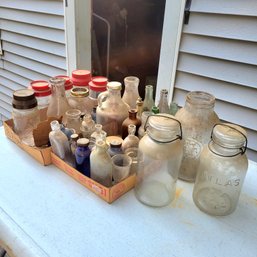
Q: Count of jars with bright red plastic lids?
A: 4